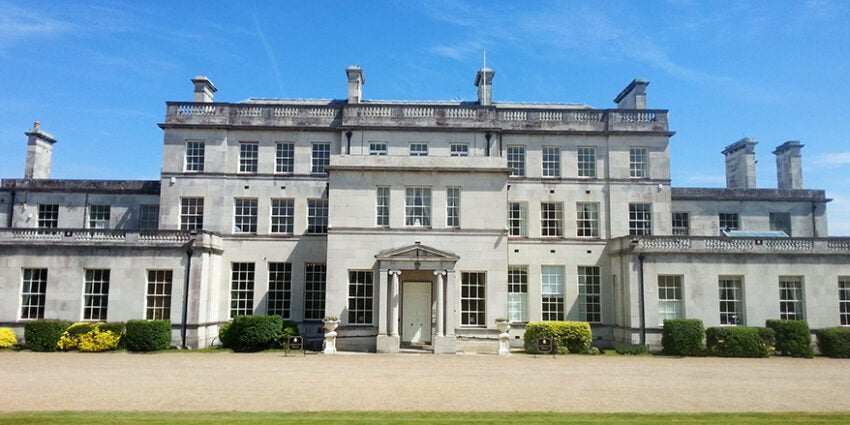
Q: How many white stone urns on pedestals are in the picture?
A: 2